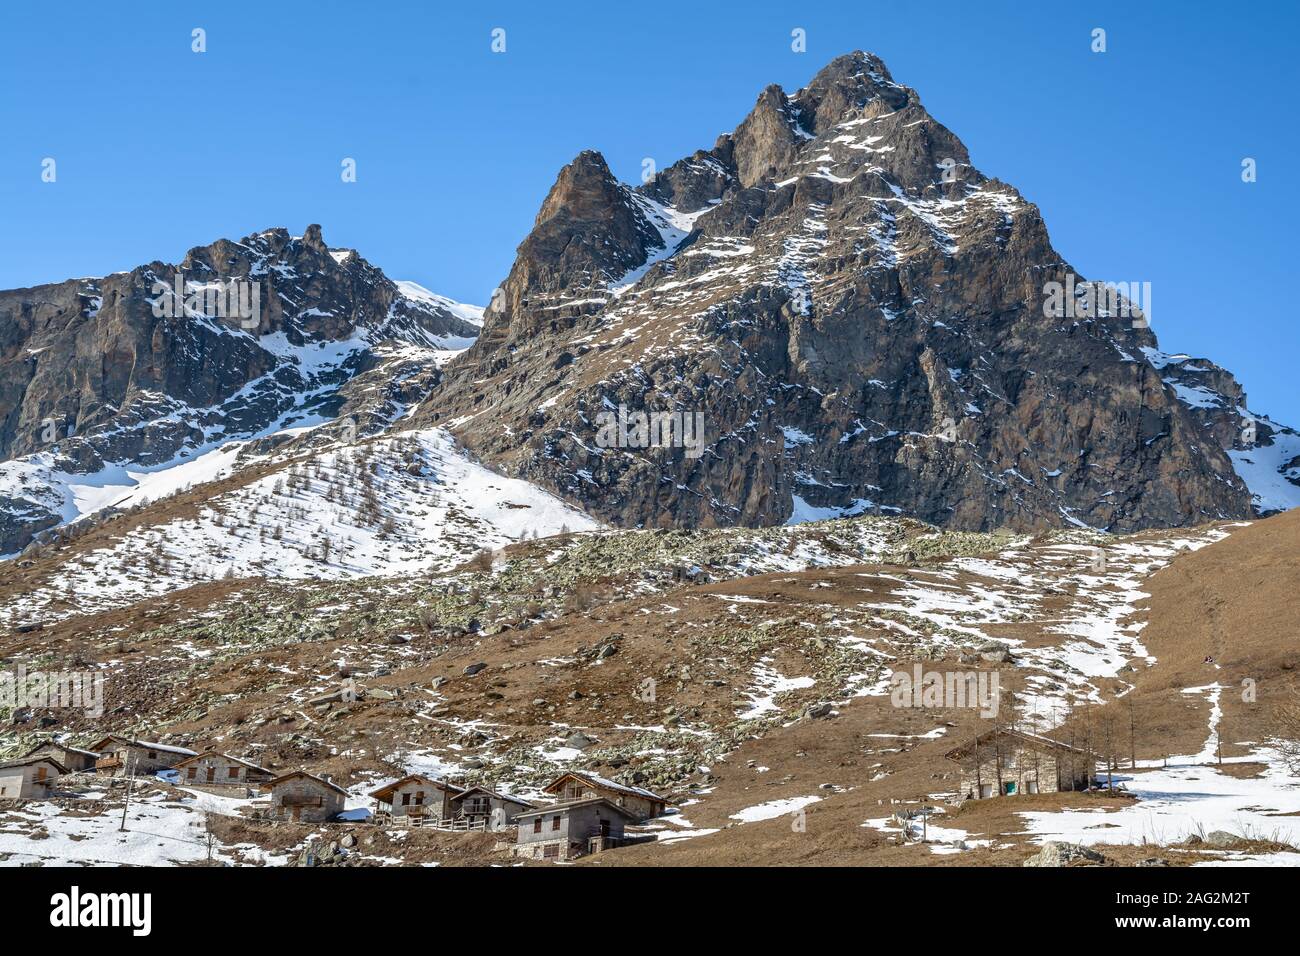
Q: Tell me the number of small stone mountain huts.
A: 10